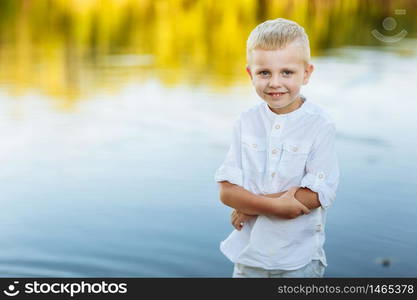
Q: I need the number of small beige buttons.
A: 6